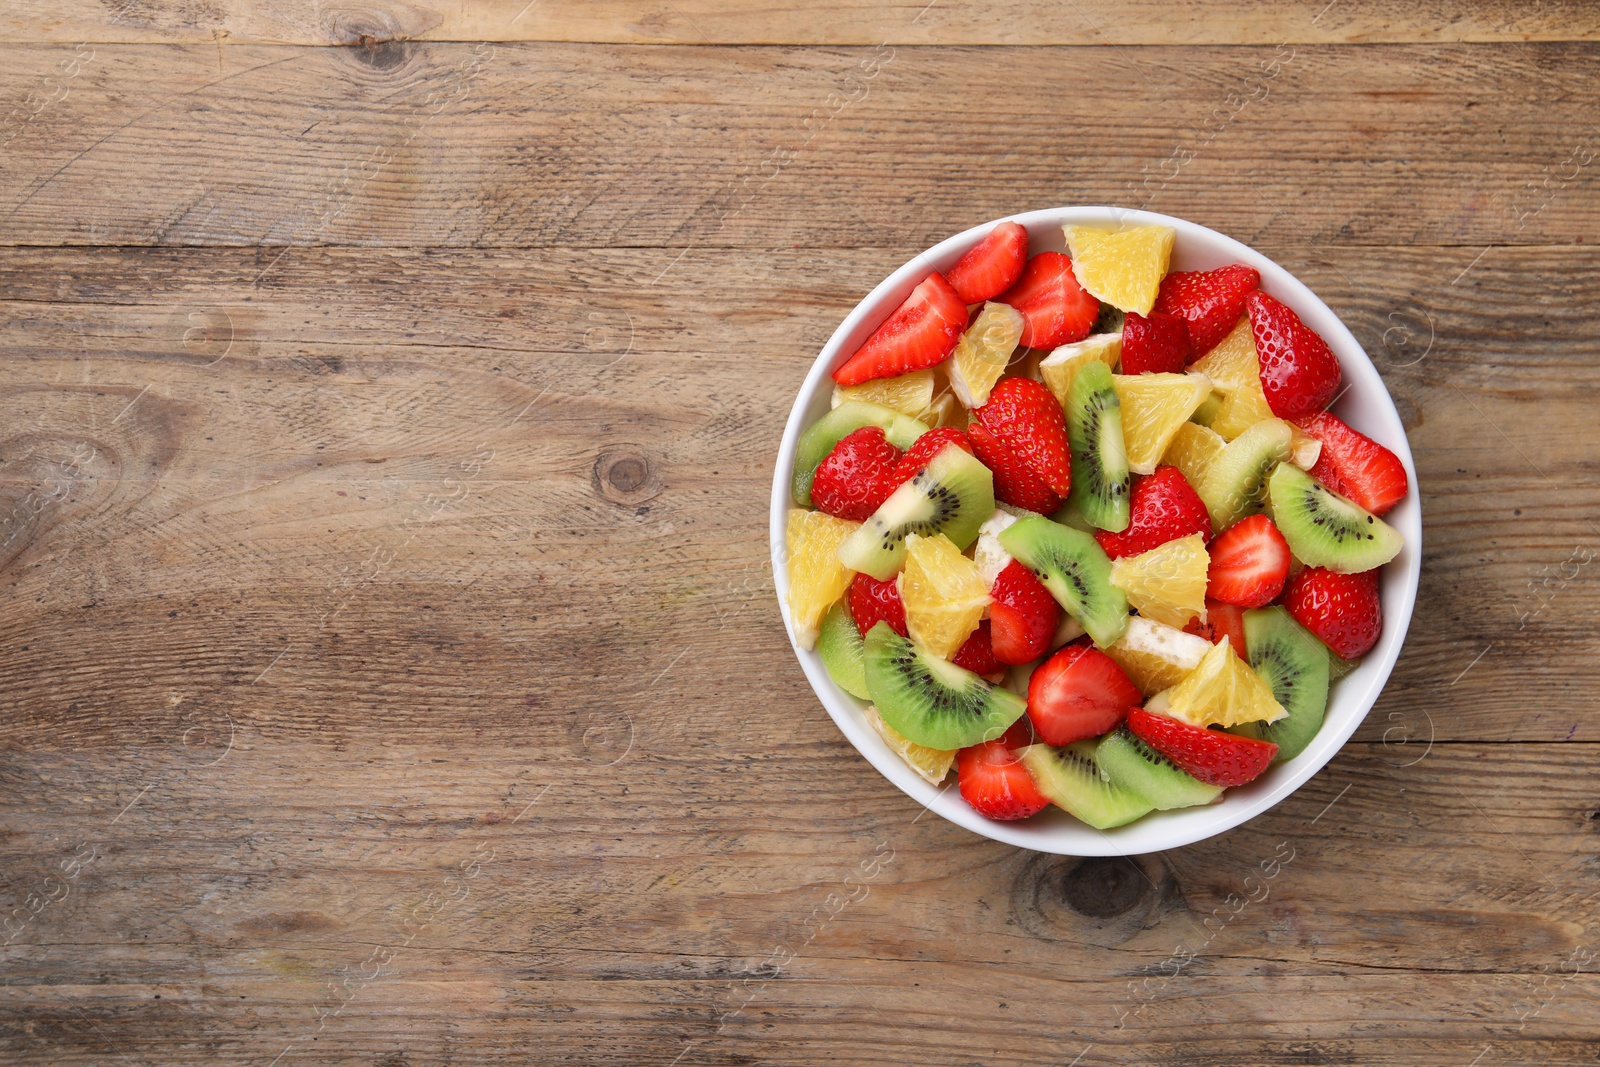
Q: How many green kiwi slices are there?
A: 11